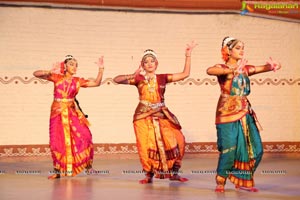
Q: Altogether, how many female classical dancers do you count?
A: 3